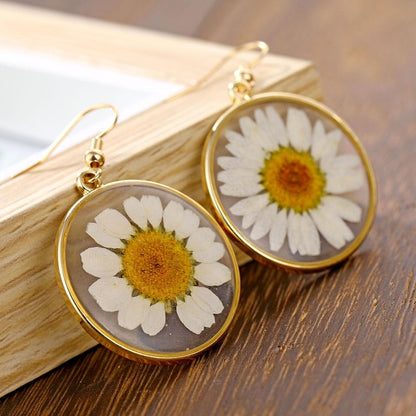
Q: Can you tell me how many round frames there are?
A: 2